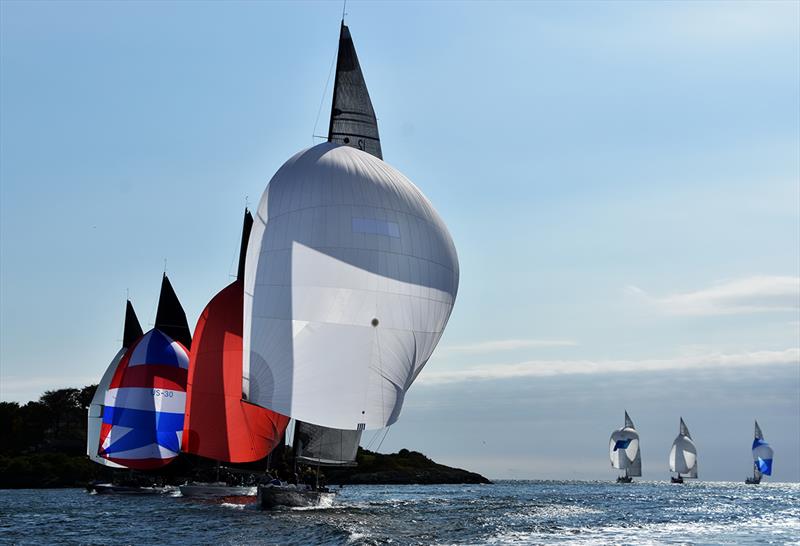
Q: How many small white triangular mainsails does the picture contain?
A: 3